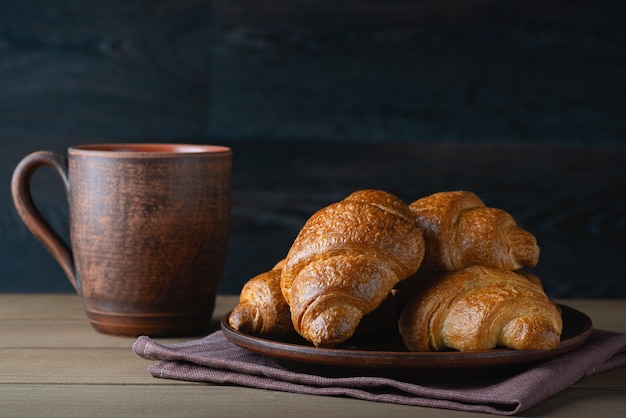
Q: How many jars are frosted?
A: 0